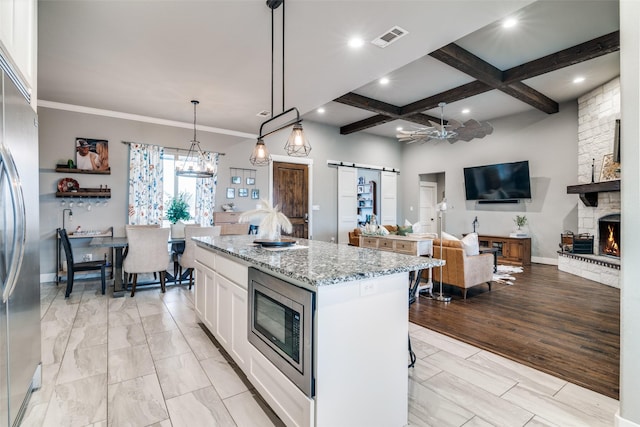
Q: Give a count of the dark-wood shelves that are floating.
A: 2